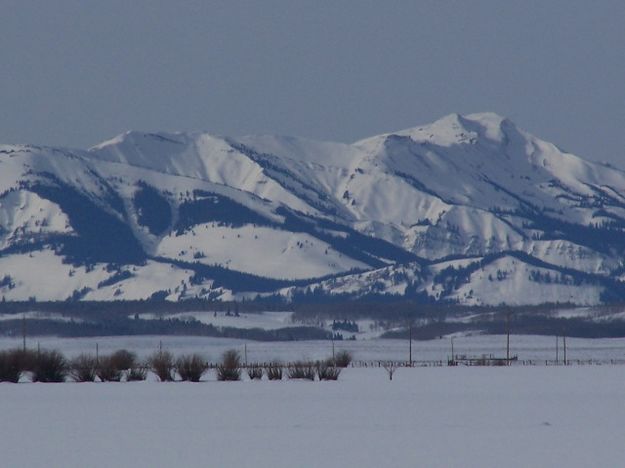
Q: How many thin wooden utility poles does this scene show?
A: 11